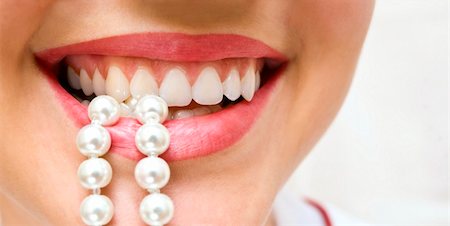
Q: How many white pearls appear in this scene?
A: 8